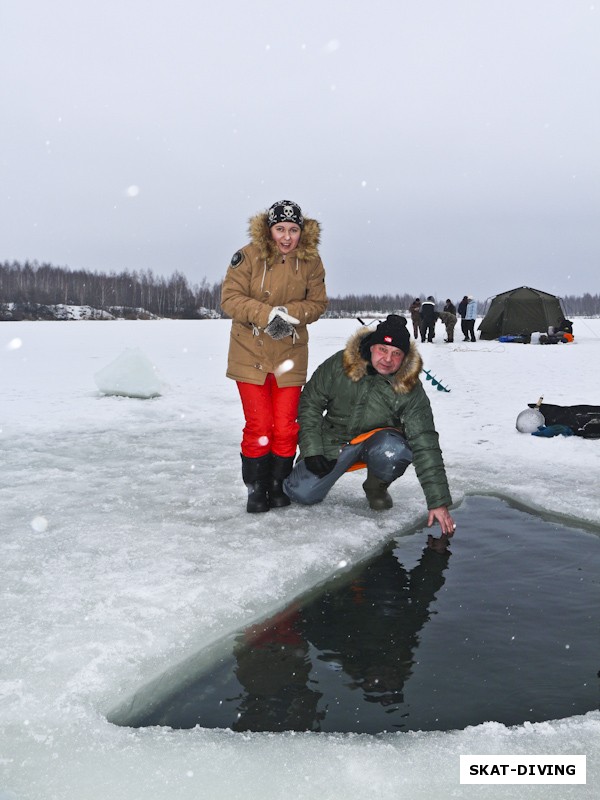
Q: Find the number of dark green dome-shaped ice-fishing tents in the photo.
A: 1